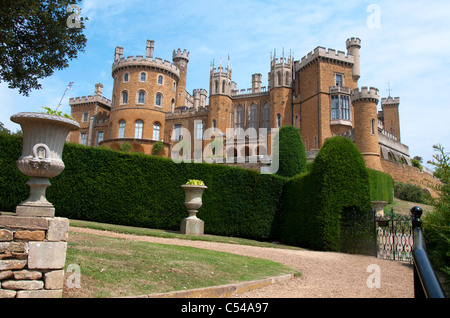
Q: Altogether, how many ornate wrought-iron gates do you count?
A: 1